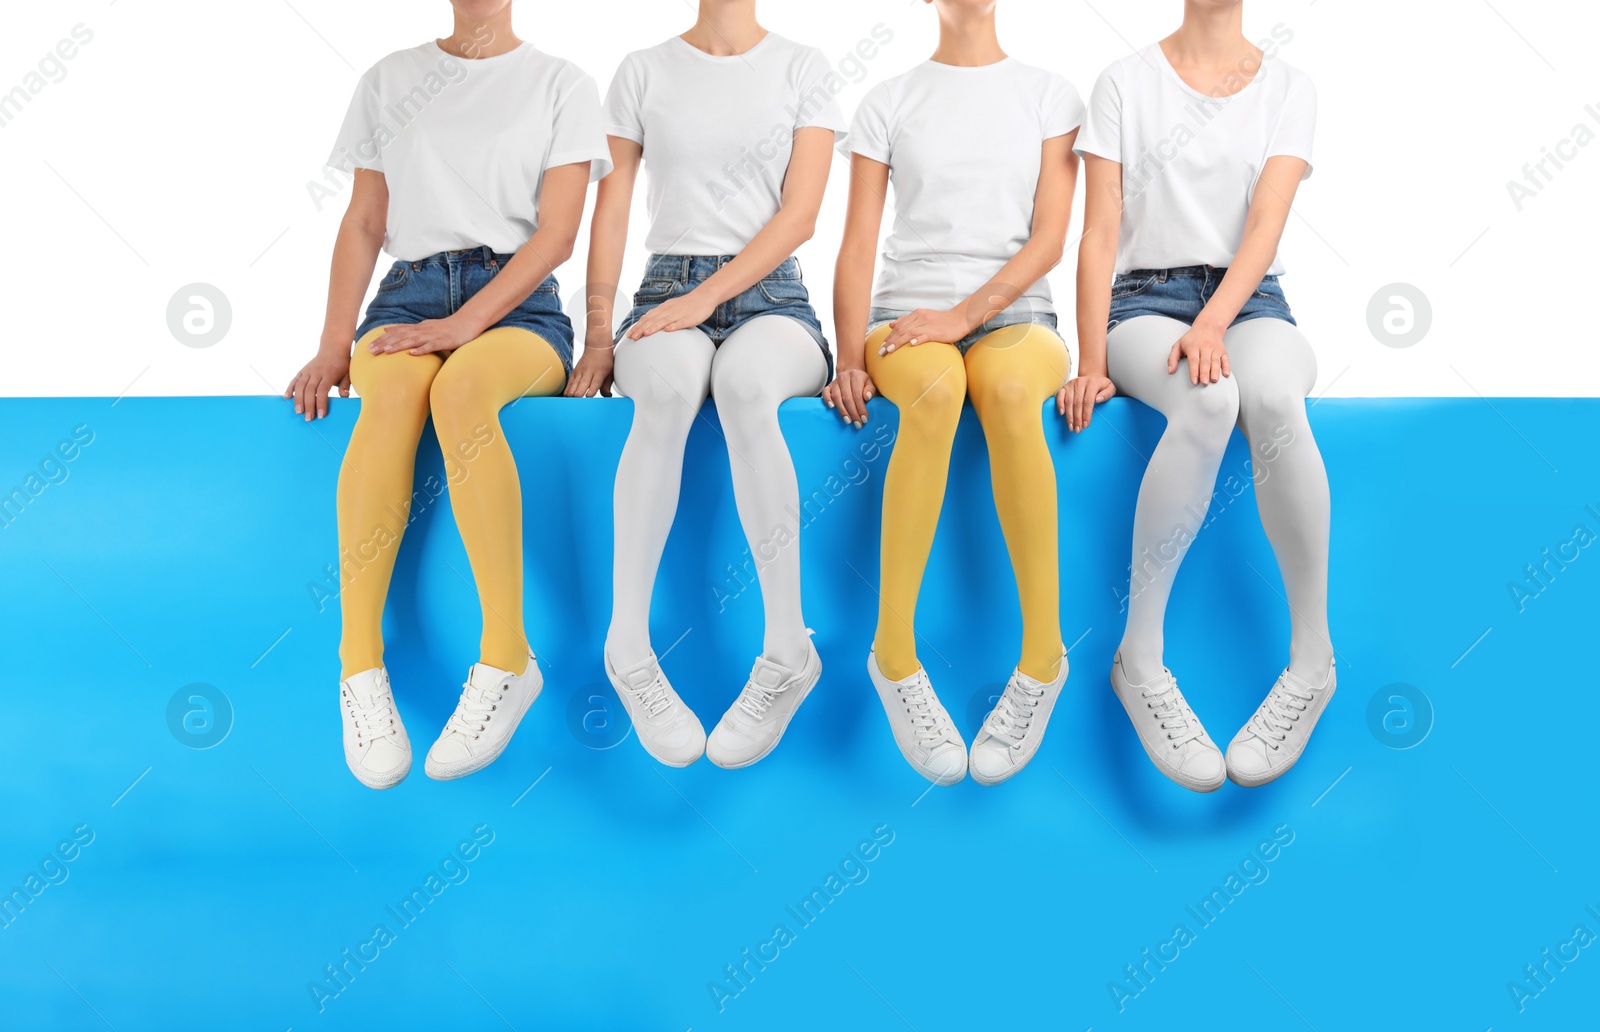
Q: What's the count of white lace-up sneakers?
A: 8